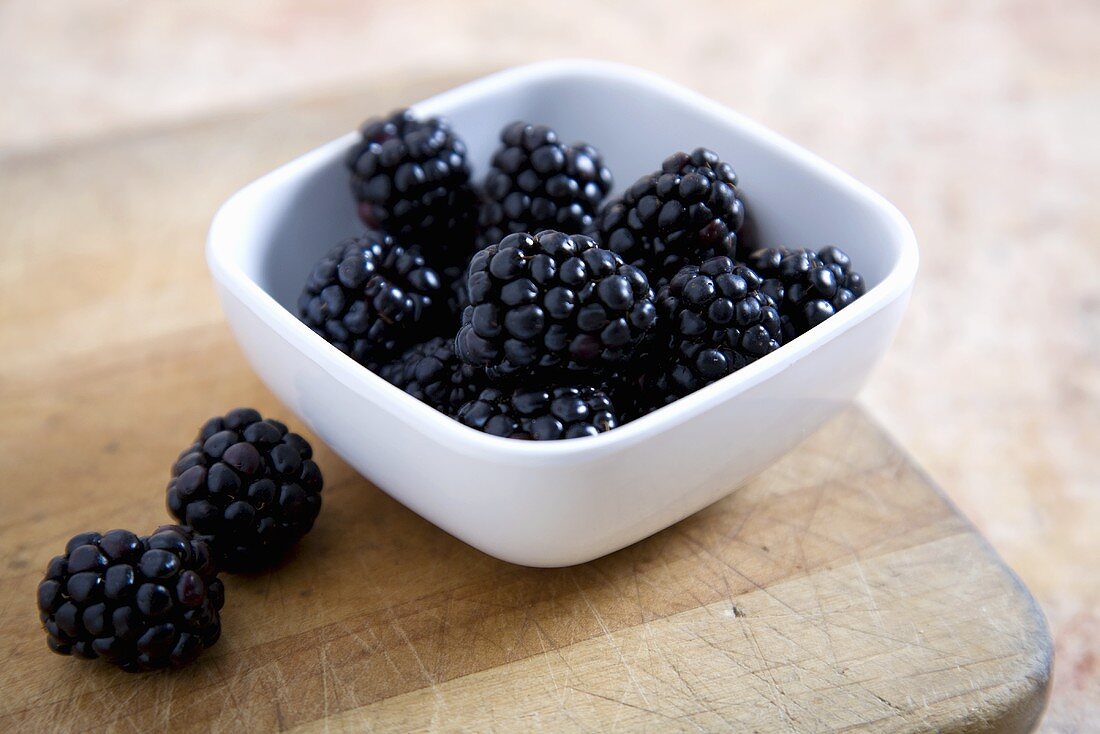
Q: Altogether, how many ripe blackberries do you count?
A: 11